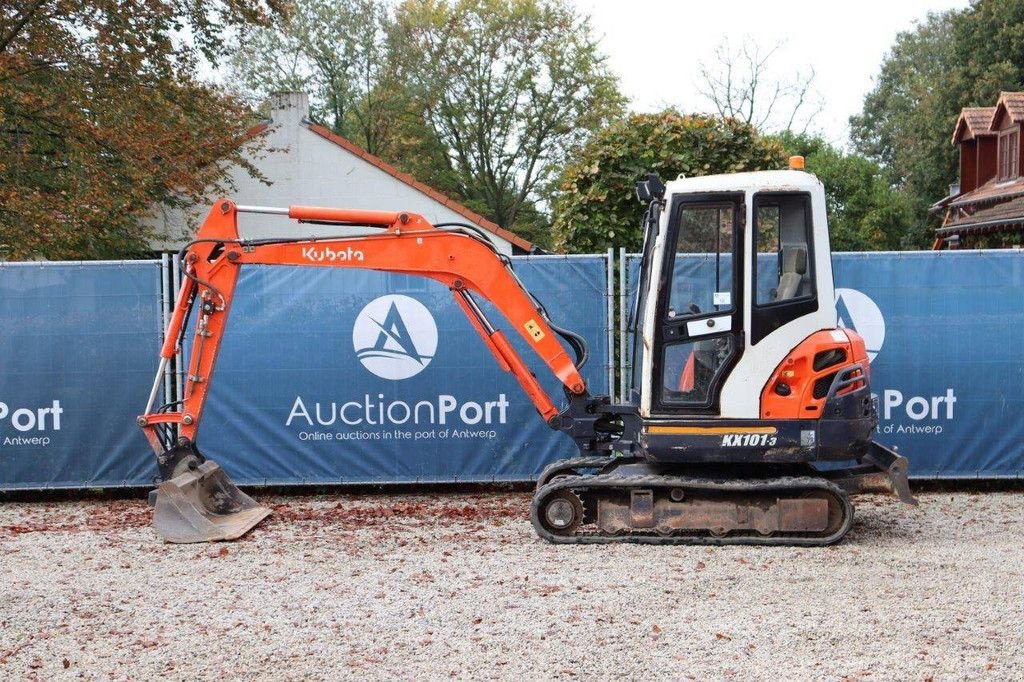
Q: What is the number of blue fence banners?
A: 3